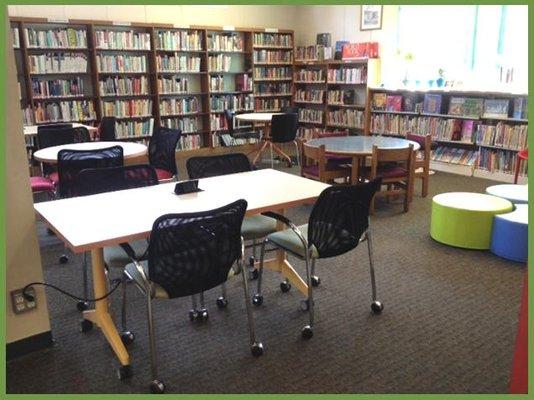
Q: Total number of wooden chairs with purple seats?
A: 4